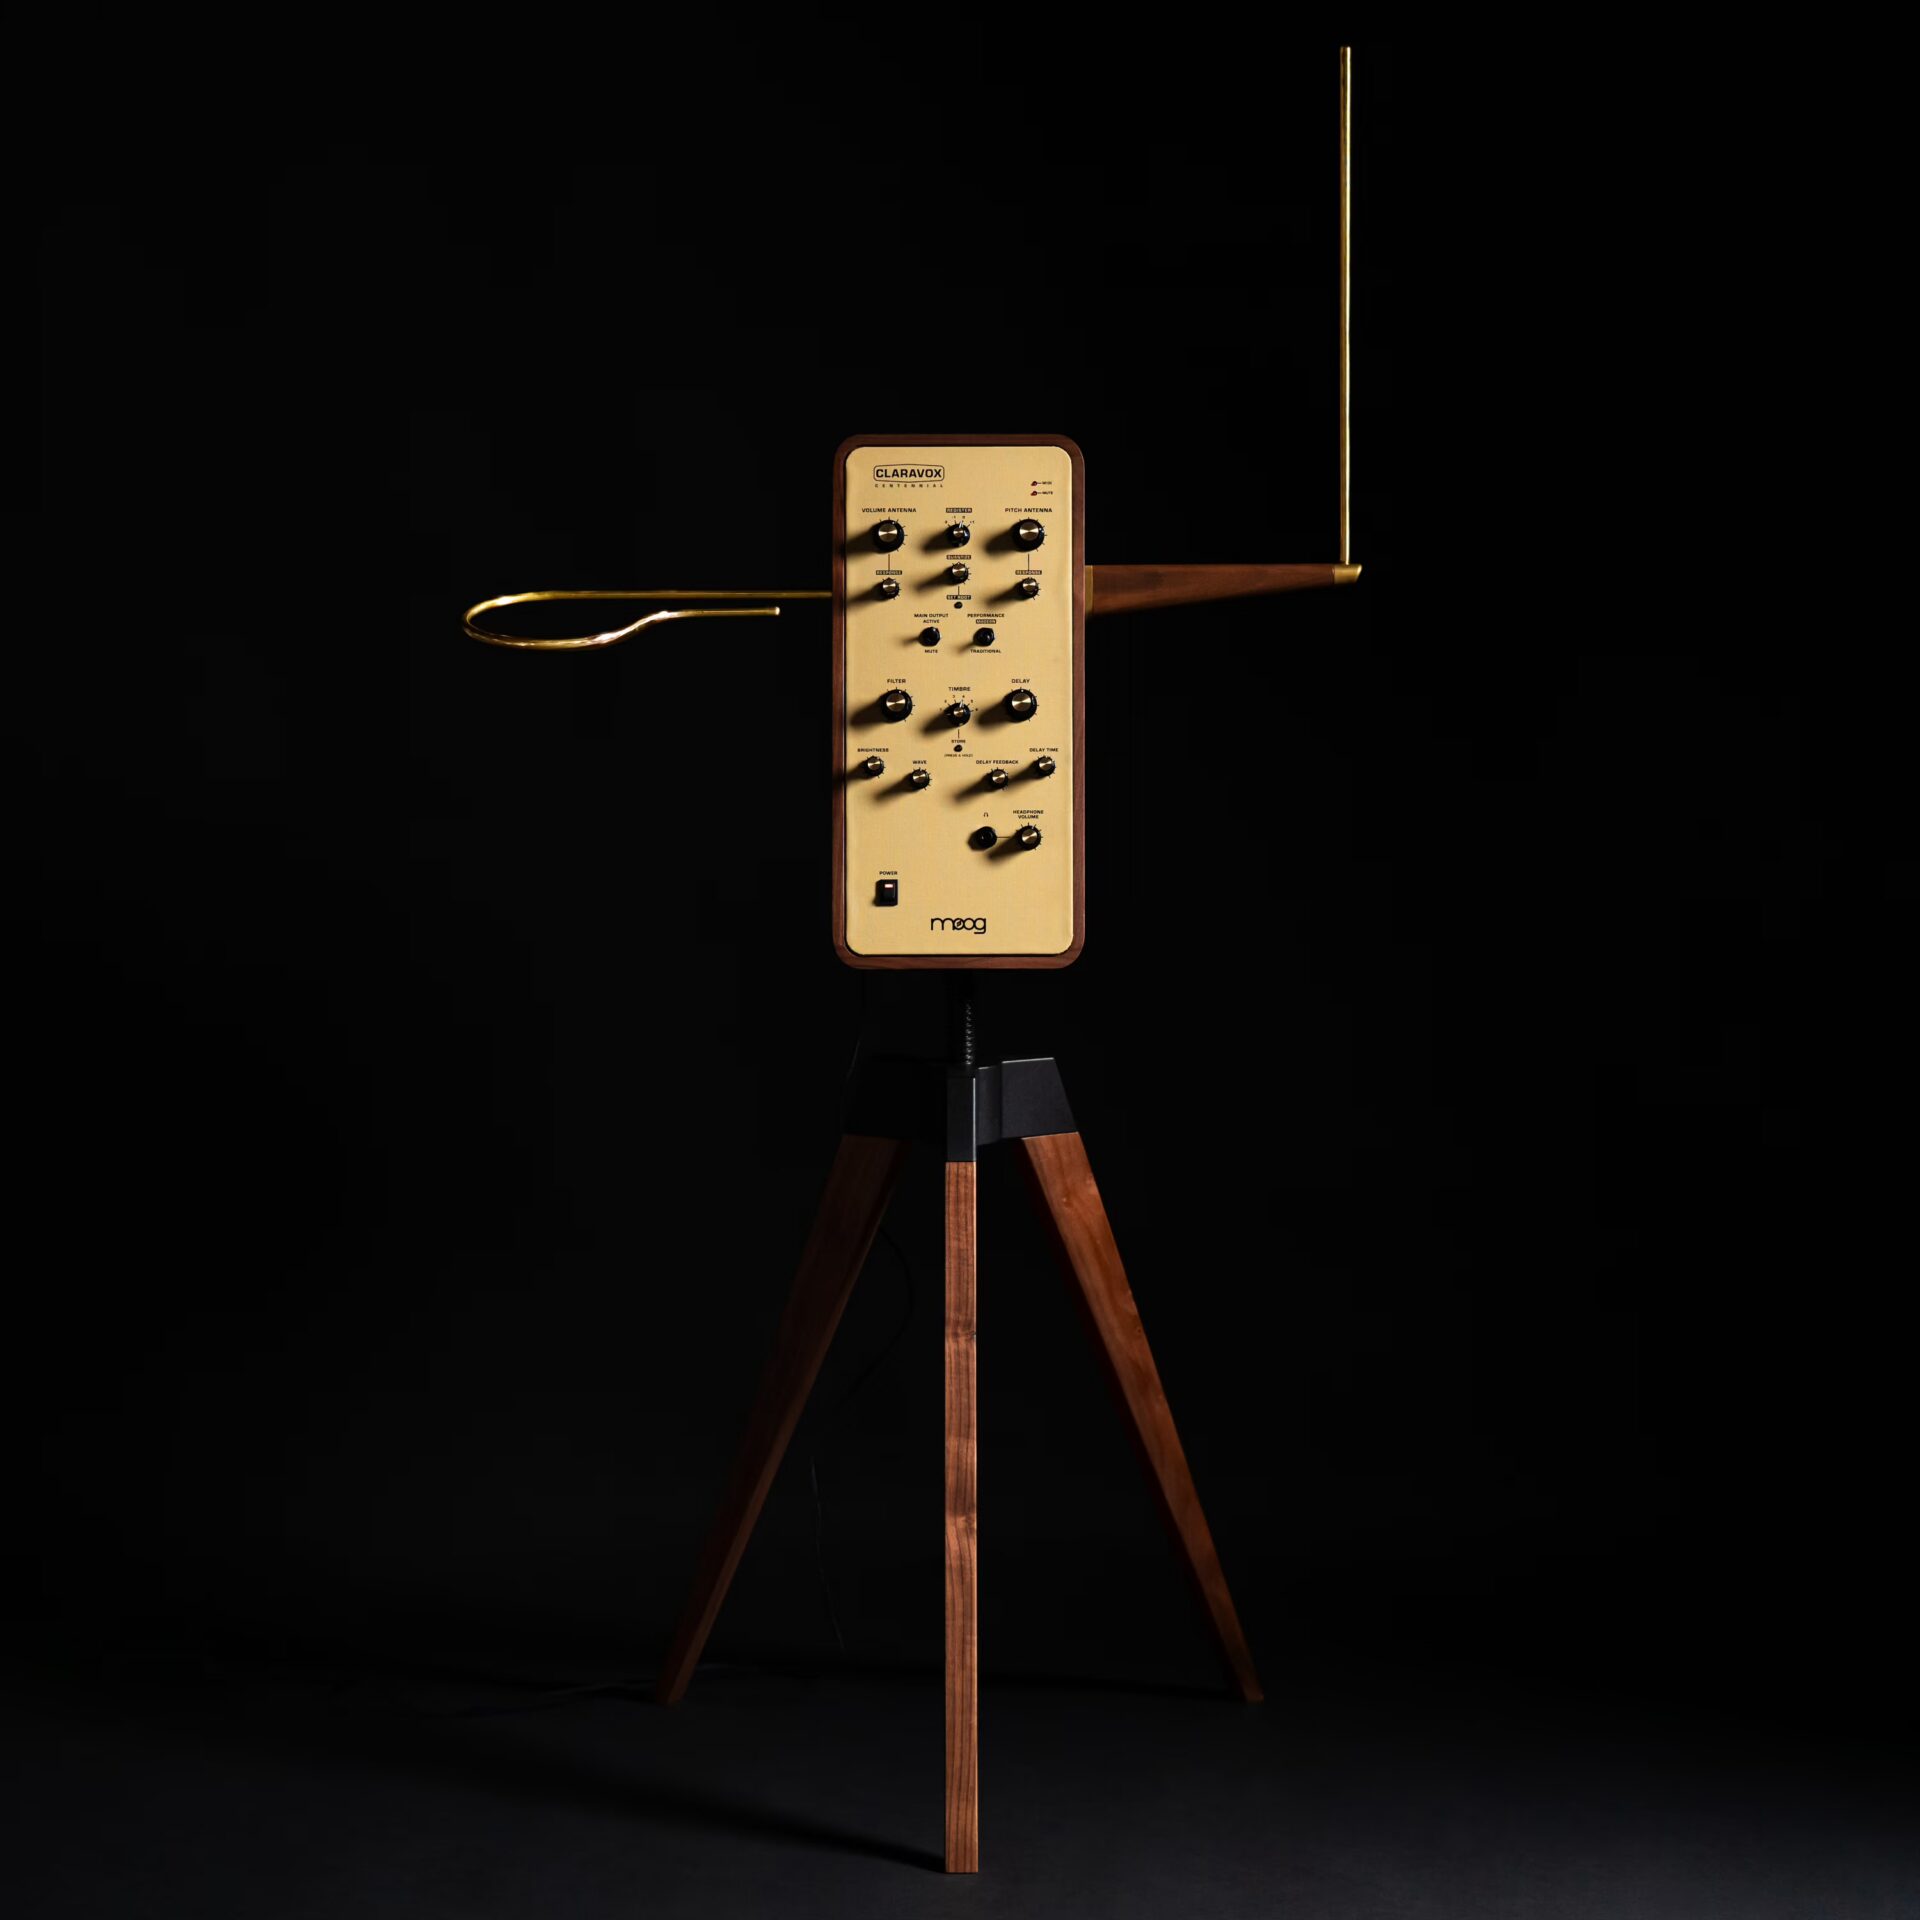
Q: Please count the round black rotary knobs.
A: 14